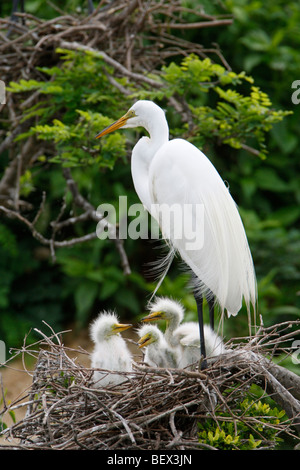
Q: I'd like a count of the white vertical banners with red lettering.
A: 0